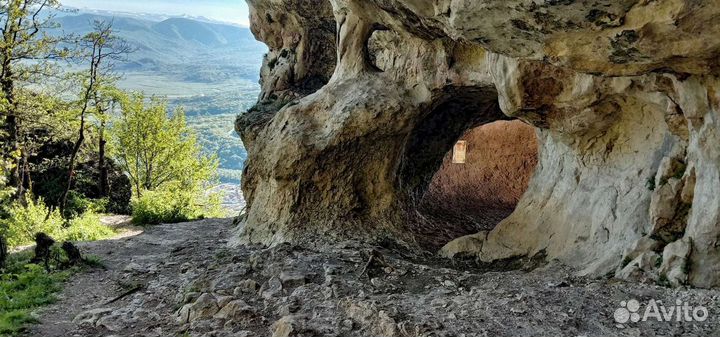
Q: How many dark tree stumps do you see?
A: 2